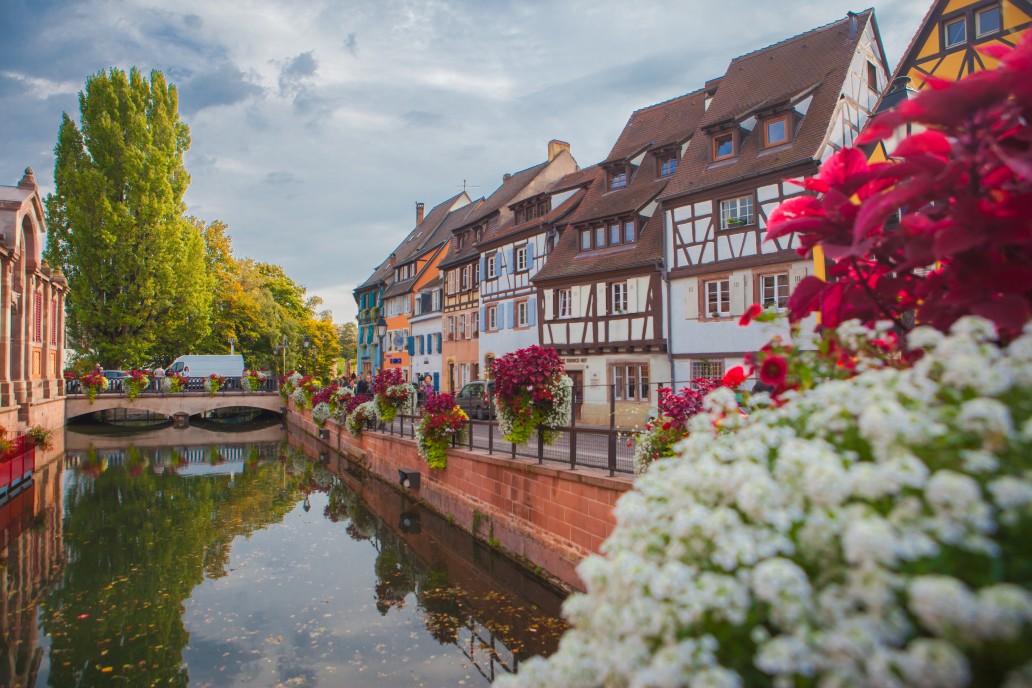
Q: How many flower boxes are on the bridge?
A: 5